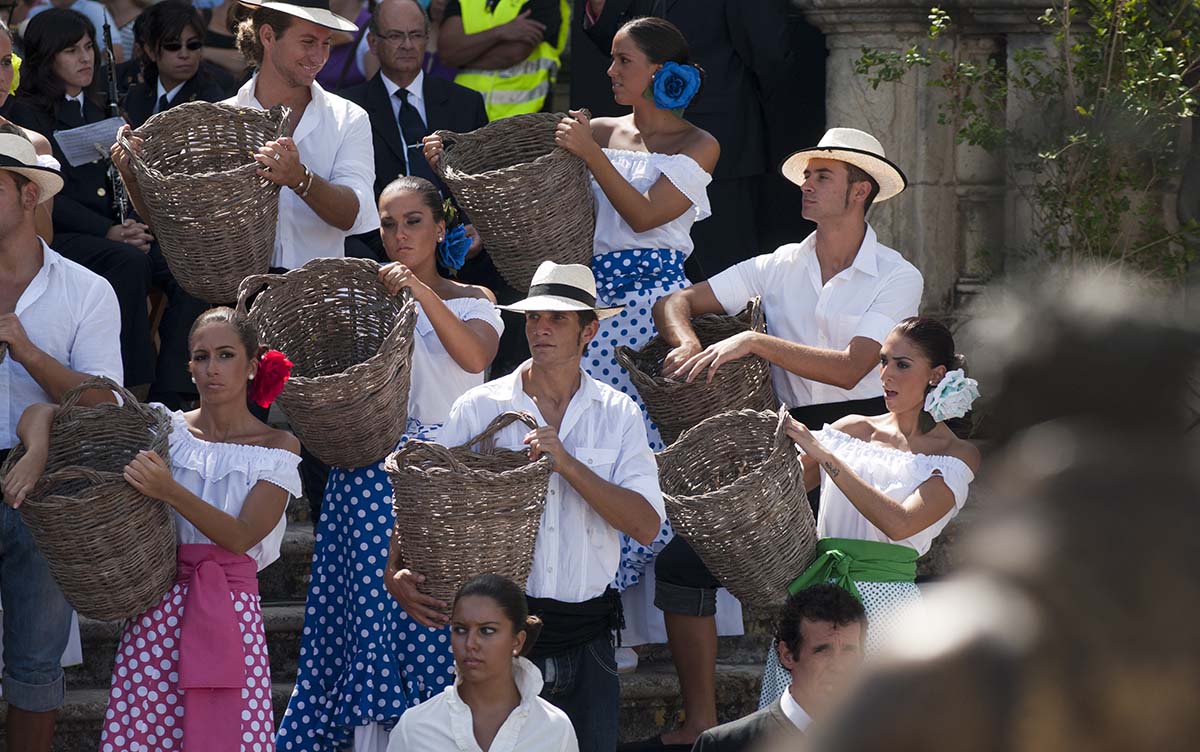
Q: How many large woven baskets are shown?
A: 7